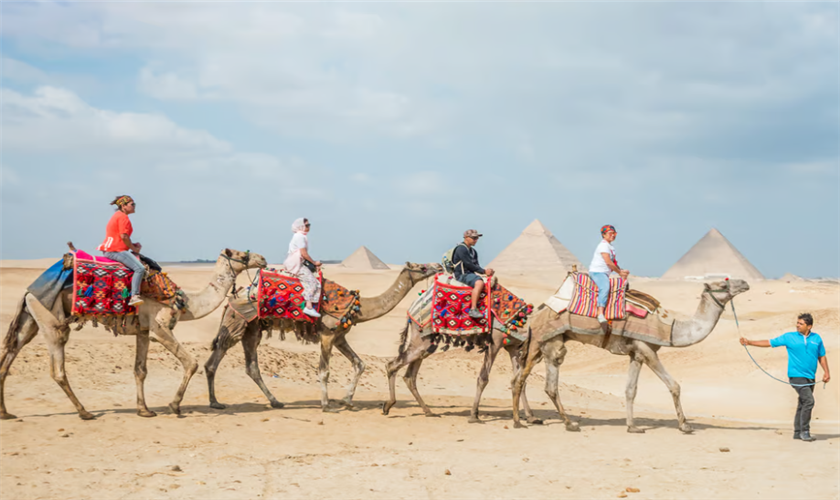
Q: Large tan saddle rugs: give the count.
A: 1